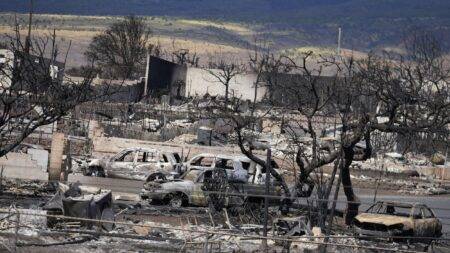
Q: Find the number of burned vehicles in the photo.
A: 4